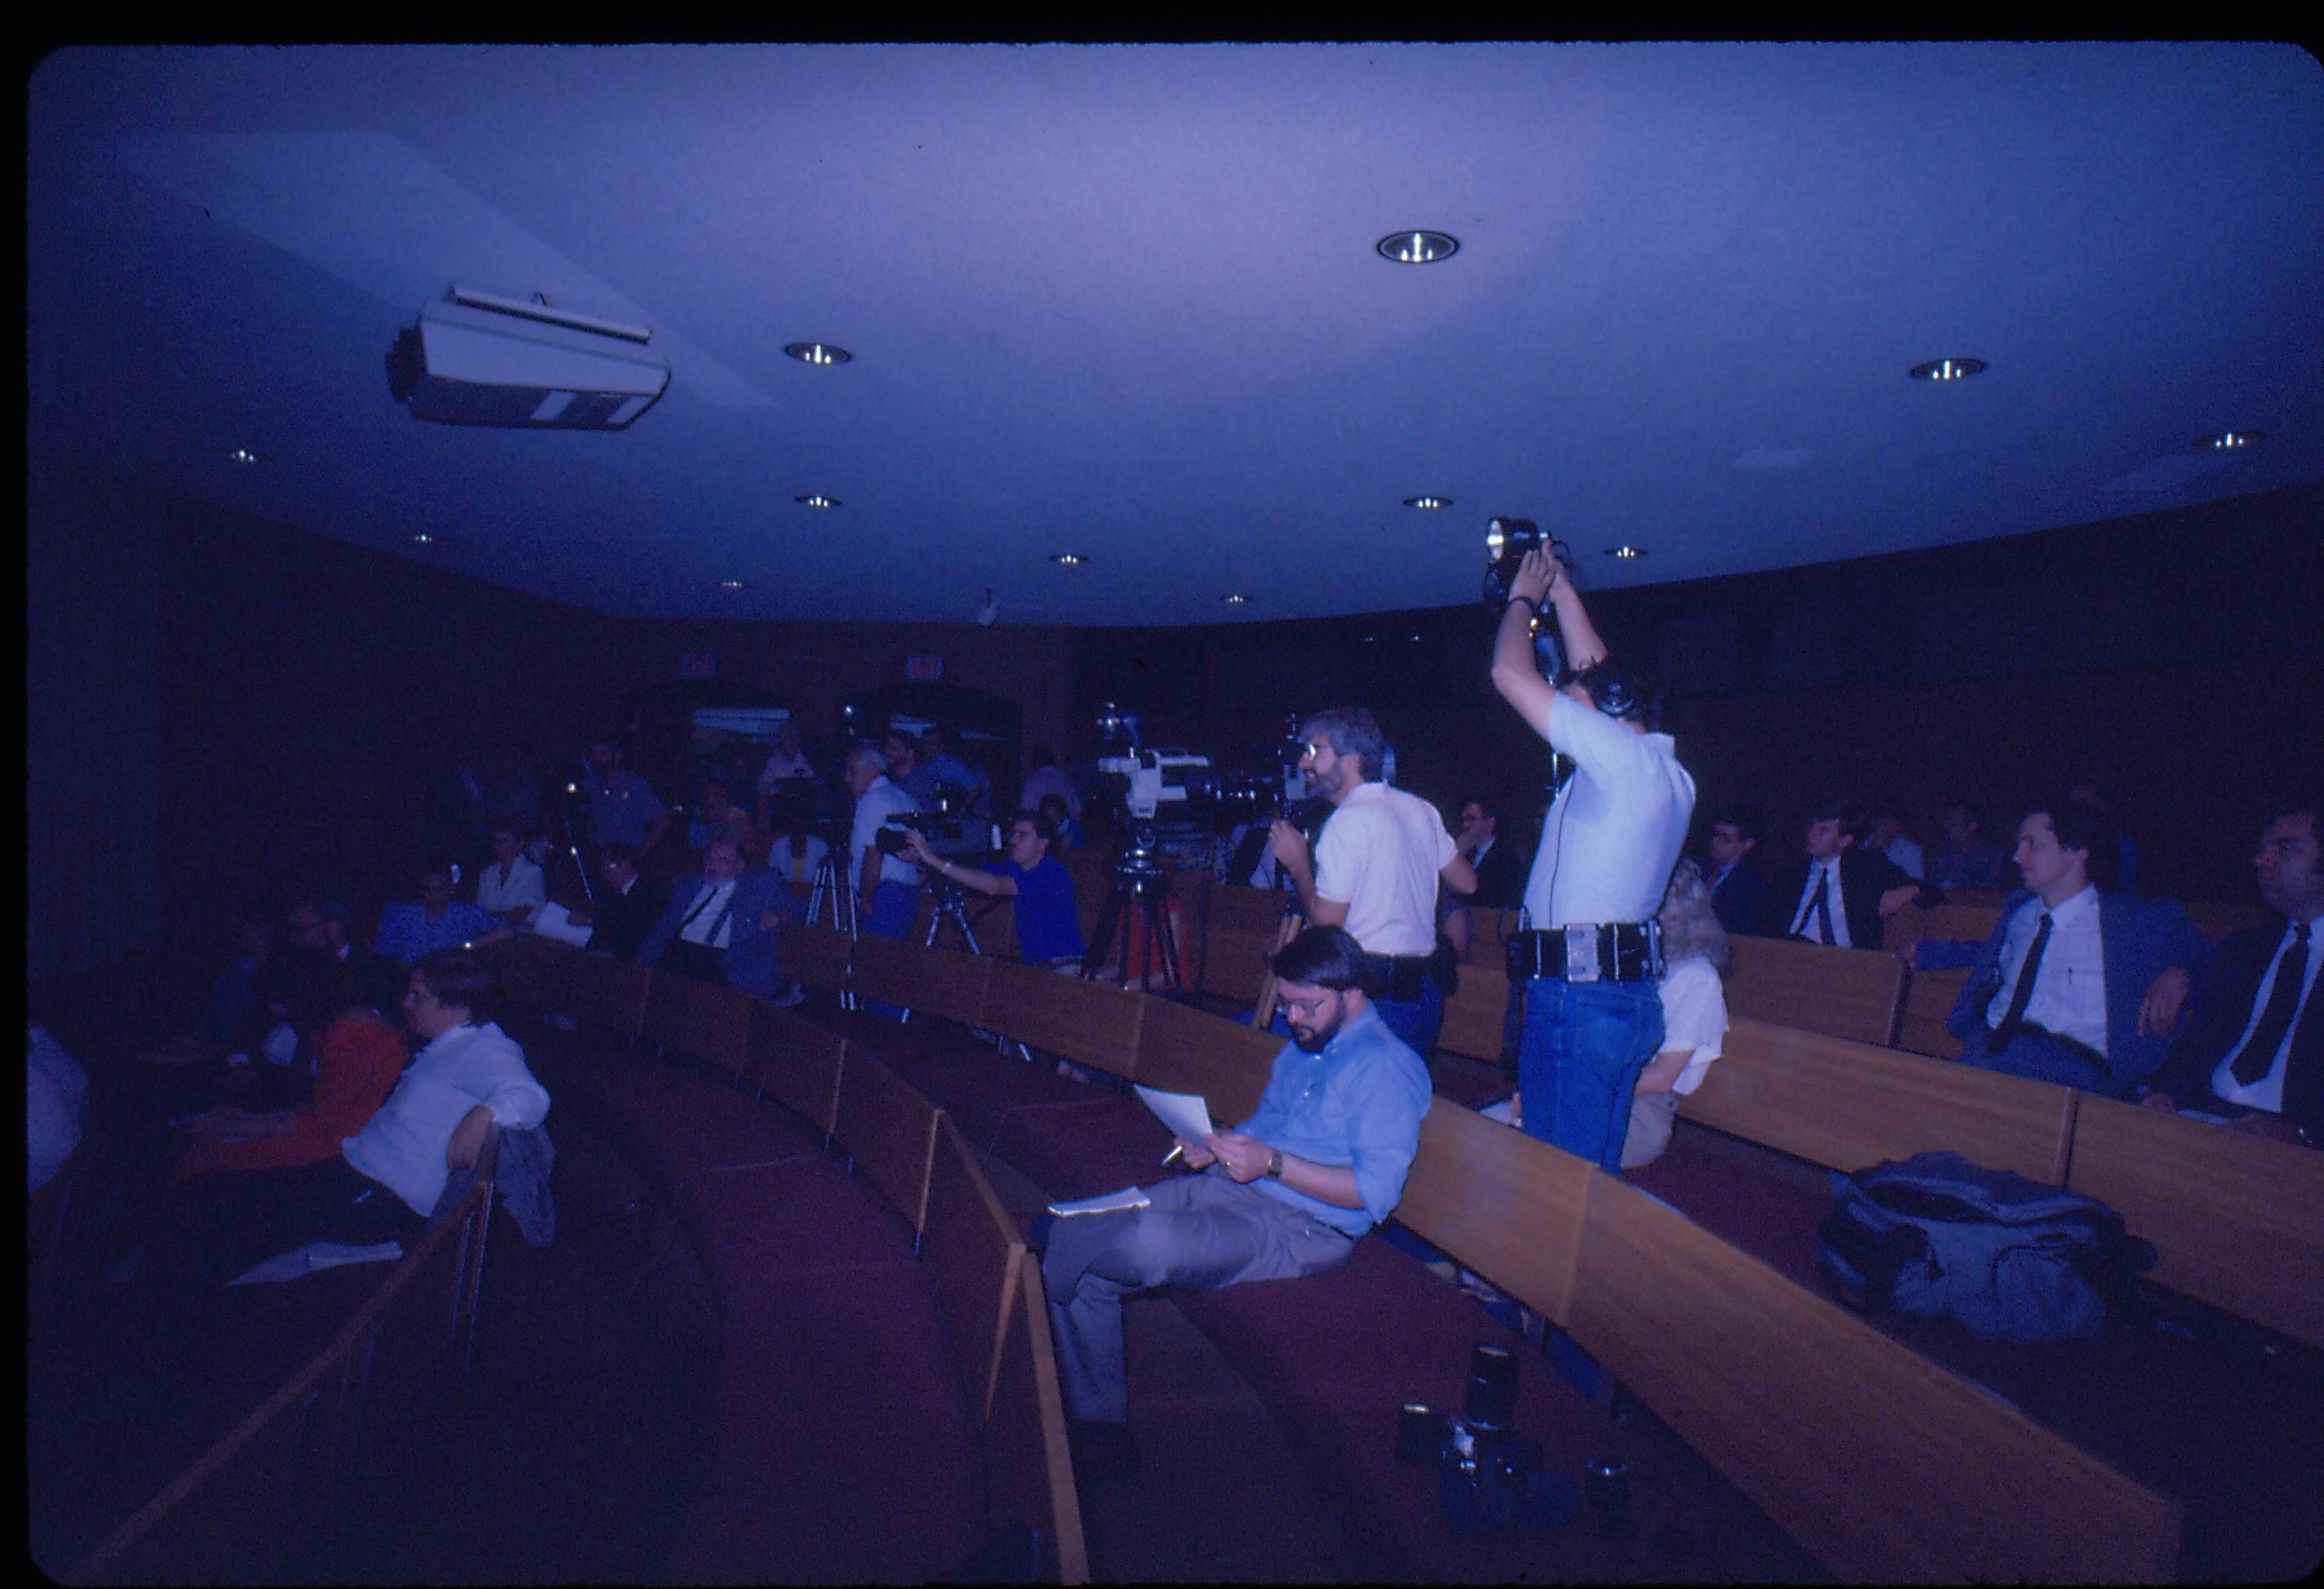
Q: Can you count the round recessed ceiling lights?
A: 12